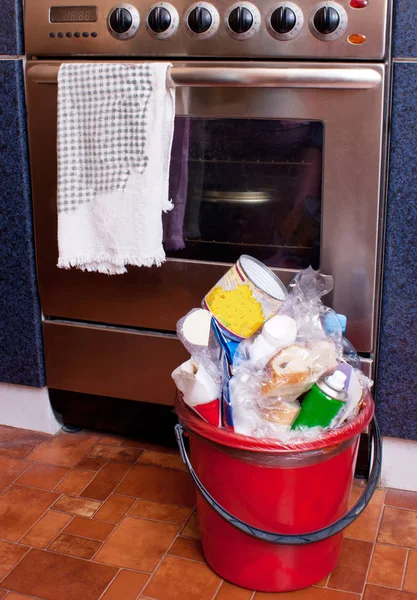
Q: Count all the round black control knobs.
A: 6